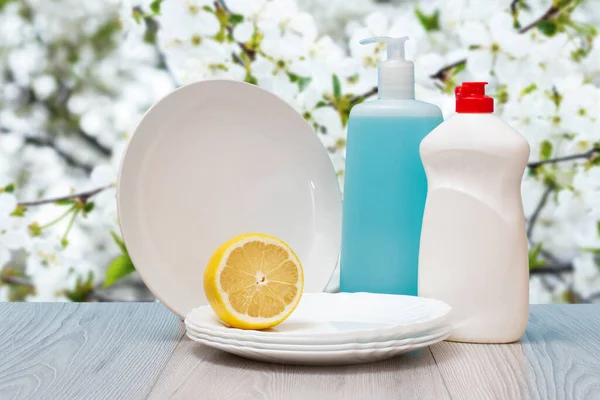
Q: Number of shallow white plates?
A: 4